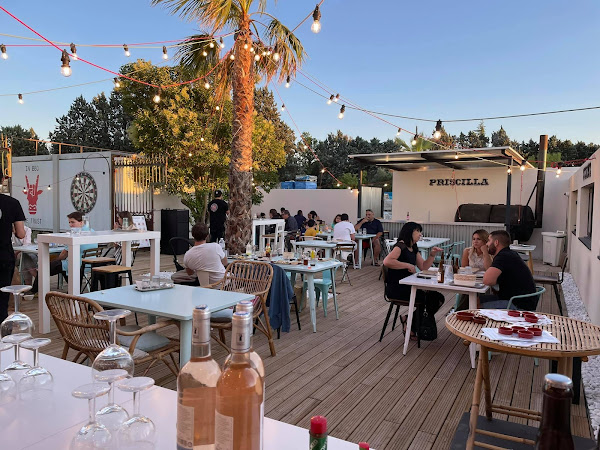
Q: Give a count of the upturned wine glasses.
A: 8